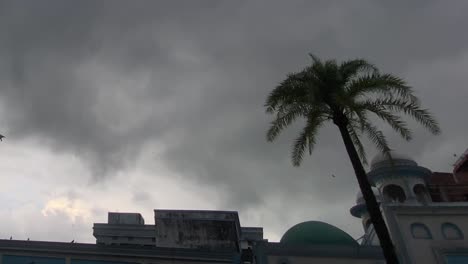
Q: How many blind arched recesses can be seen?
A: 2